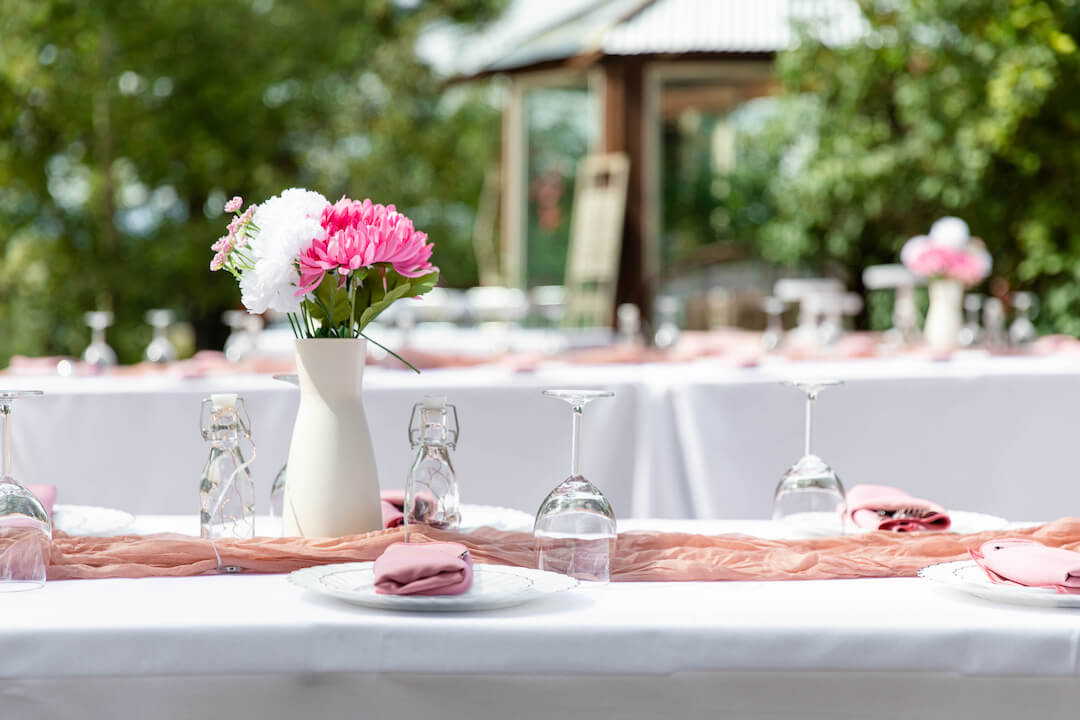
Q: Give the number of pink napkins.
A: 5